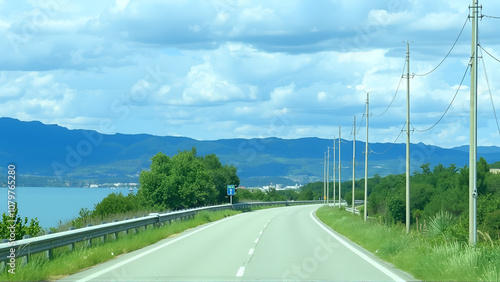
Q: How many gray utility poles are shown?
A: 8